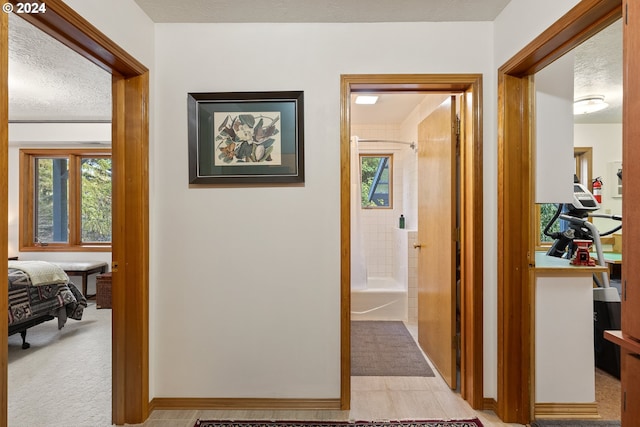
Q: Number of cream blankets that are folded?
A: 1